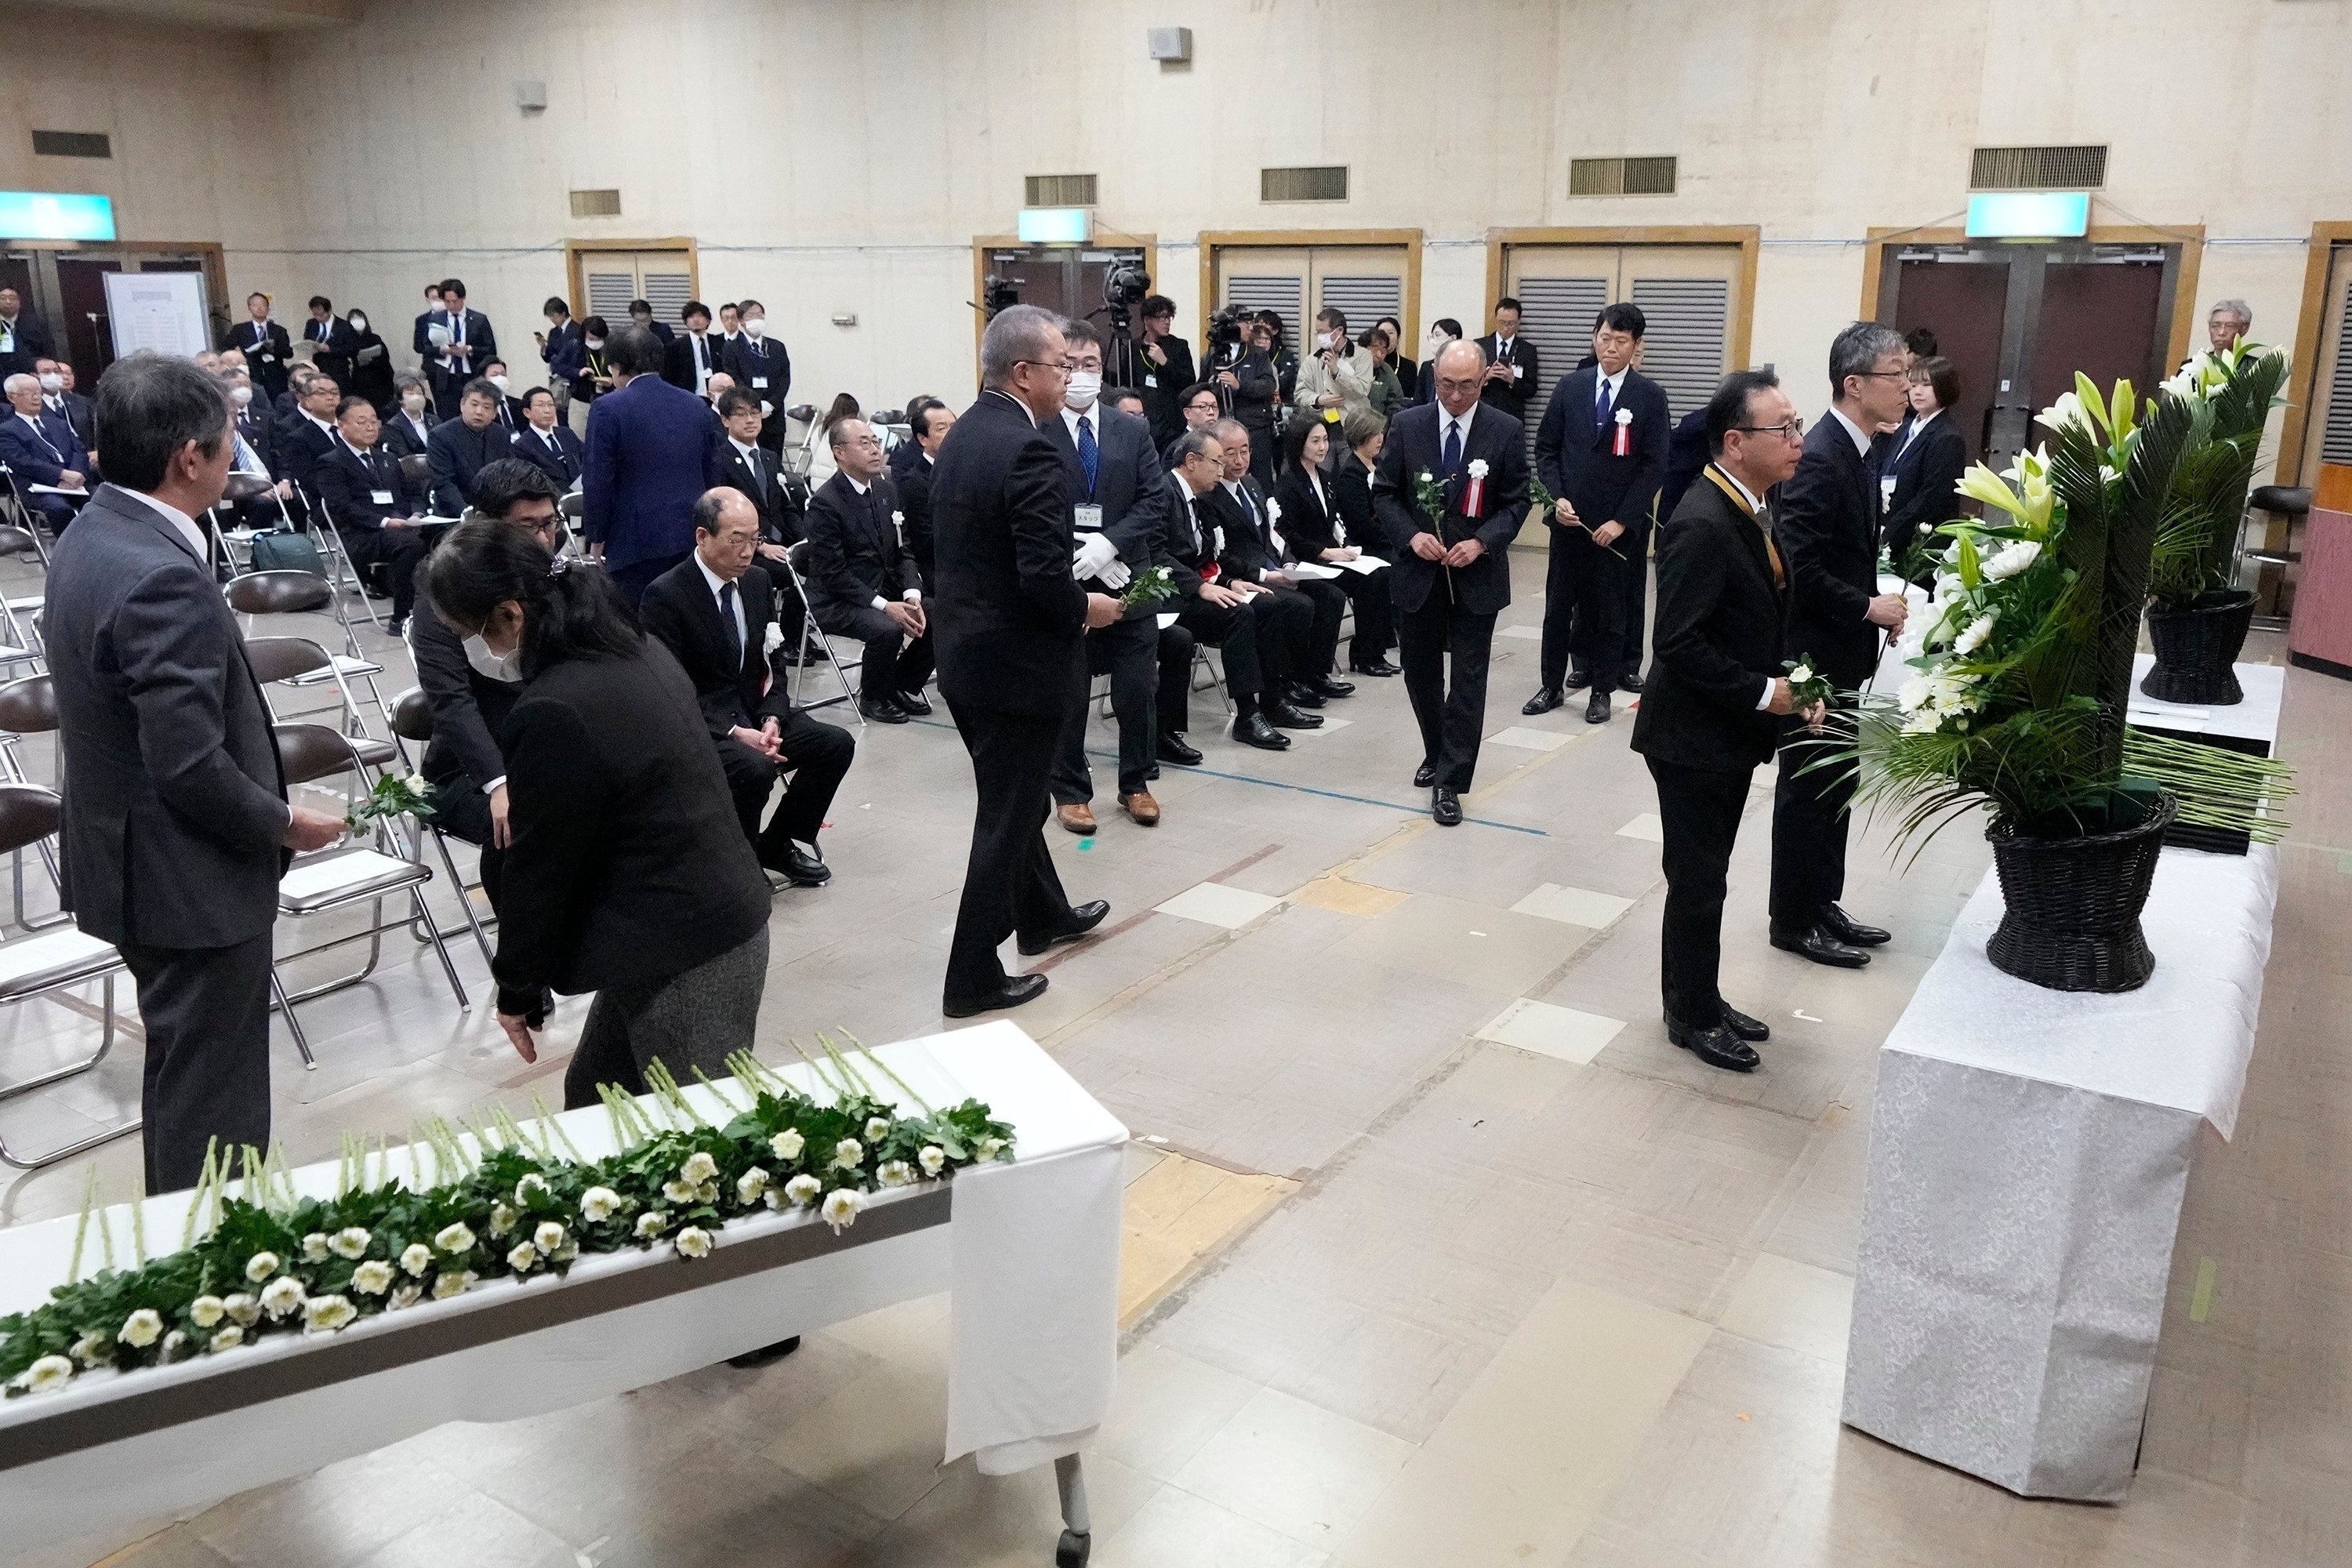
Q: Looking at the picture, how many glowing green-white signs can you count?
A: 3